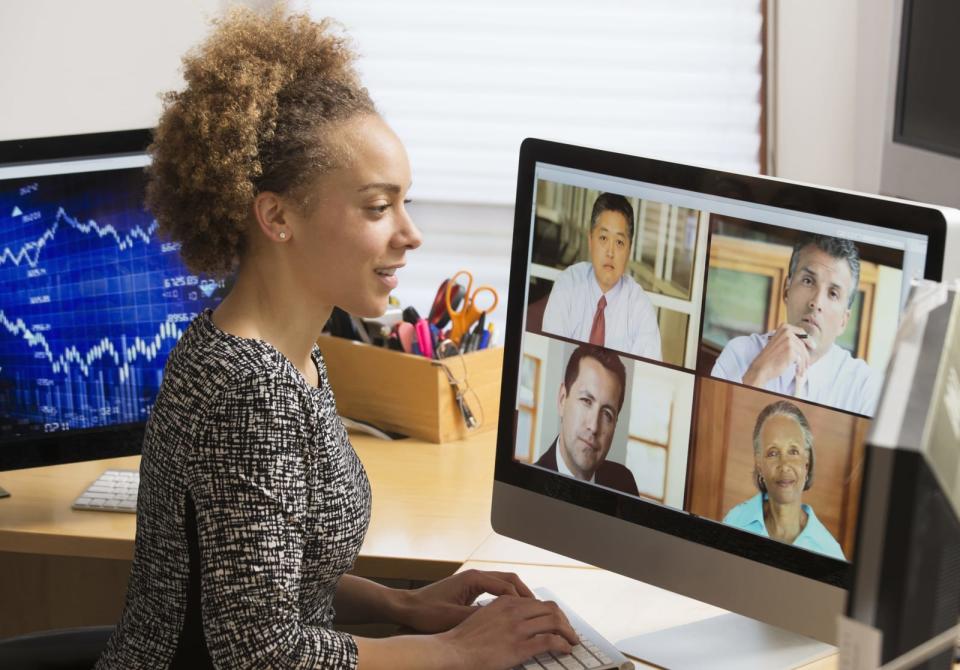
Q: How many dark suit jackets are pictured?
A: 1